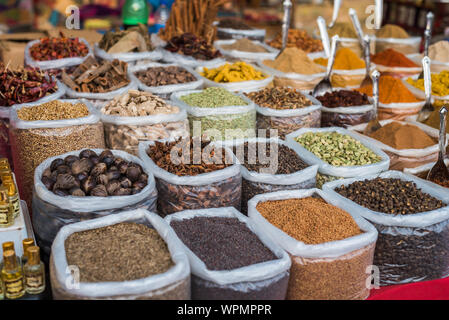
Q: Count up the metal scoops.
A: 11